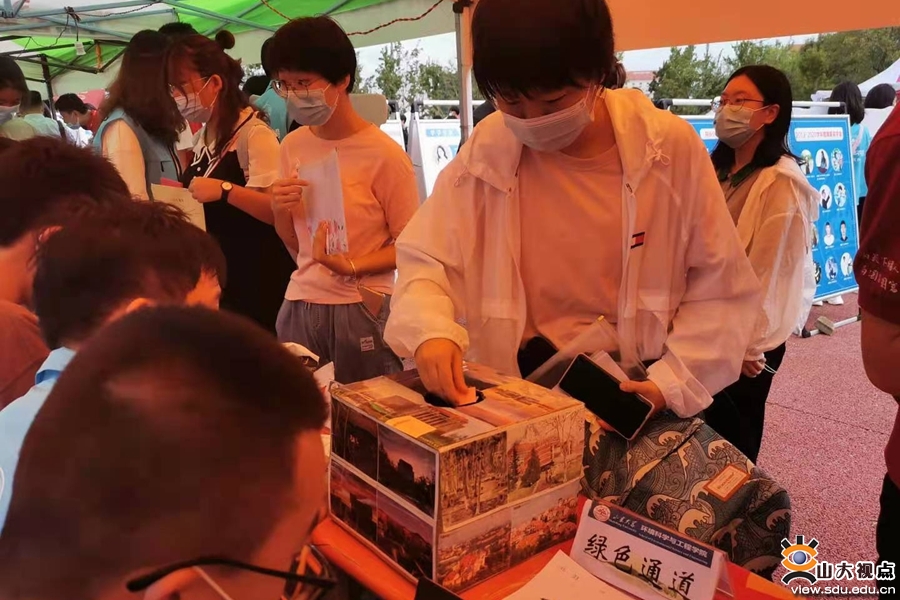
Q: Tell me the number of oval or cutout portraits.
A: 11